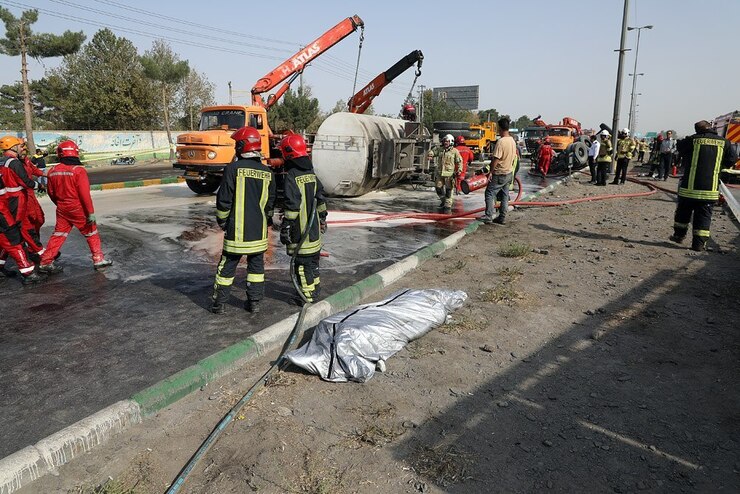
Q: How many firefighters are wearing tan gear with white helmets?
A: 3